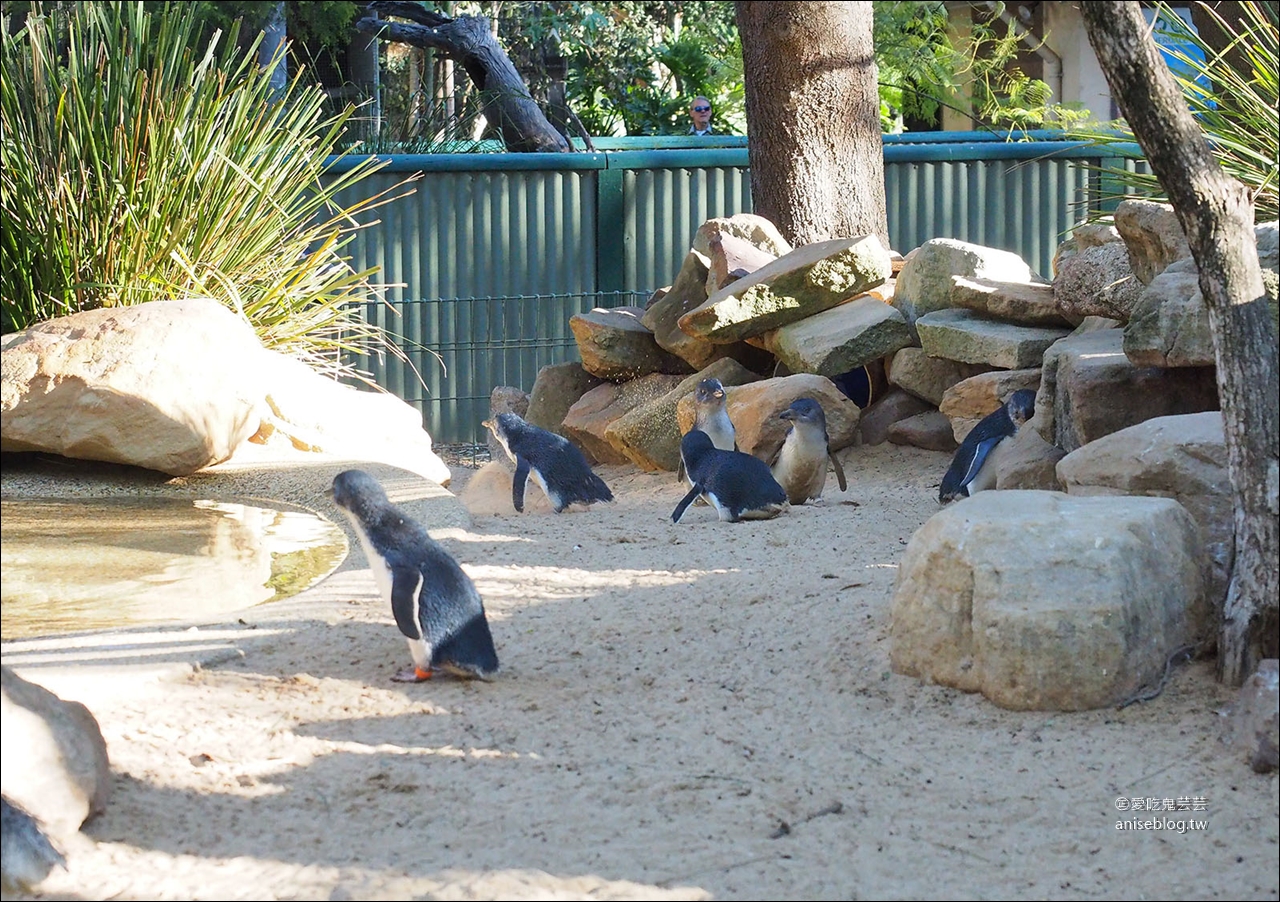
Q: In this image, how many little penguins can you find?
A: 6